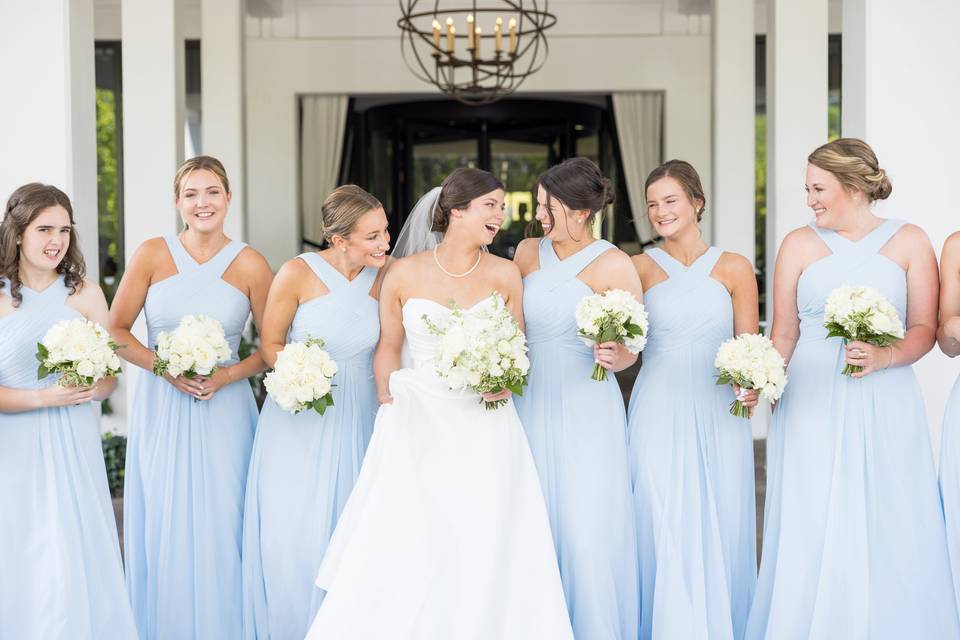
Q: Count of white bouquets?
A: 7